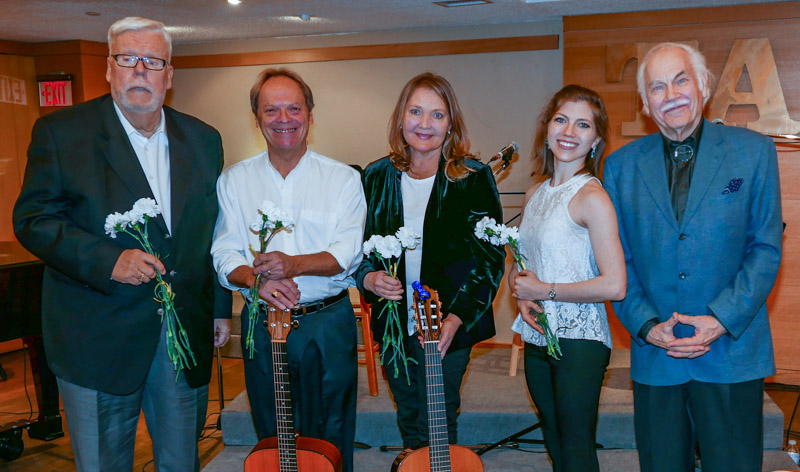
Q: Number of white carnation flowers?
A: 12